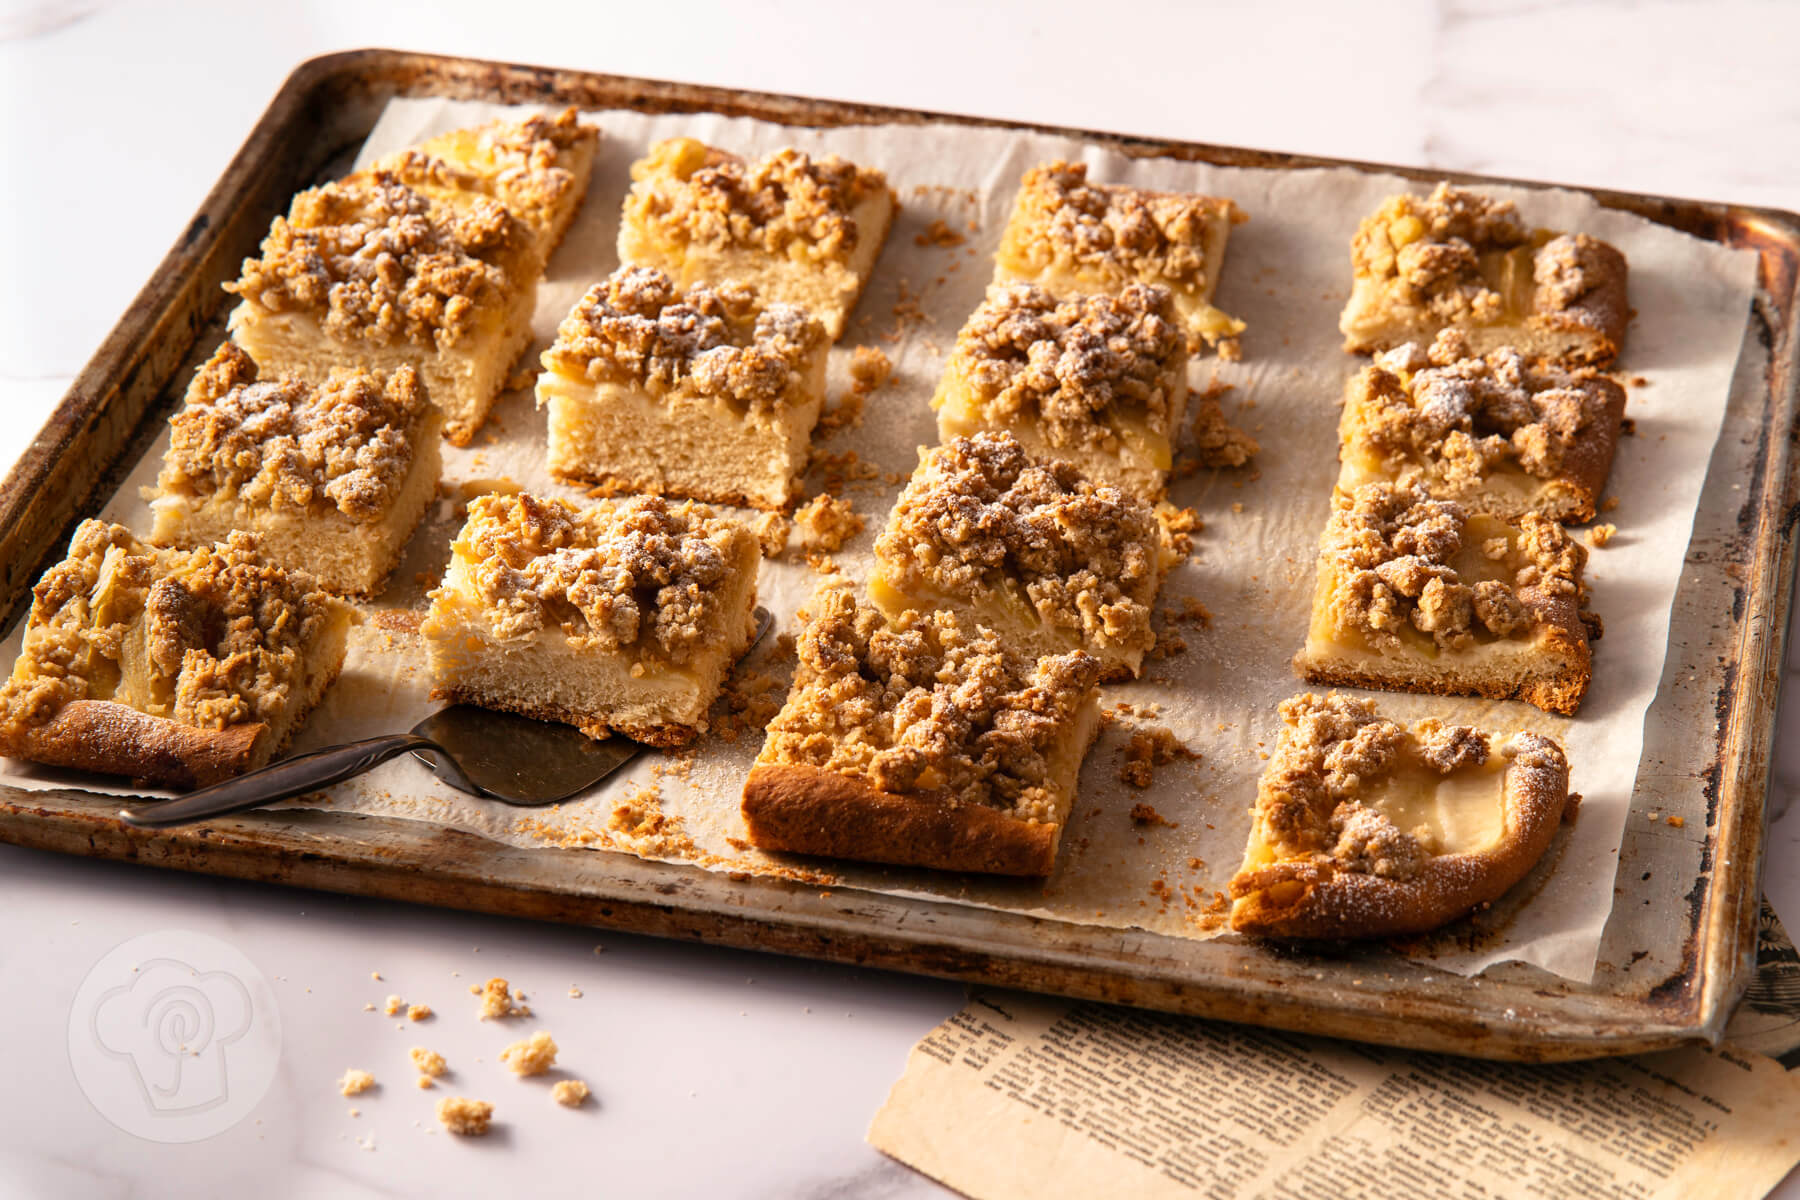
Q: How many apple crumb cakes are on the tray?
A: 15